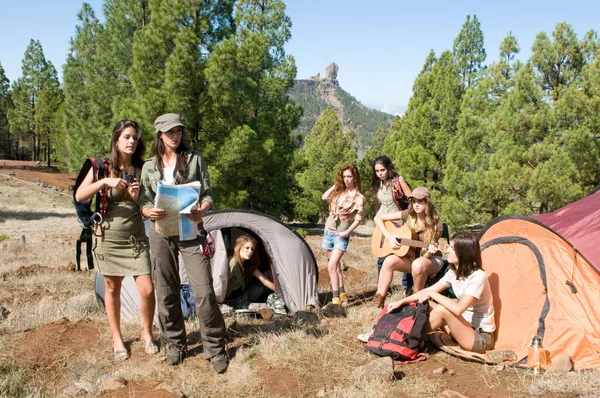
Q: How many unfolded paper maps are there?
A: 1